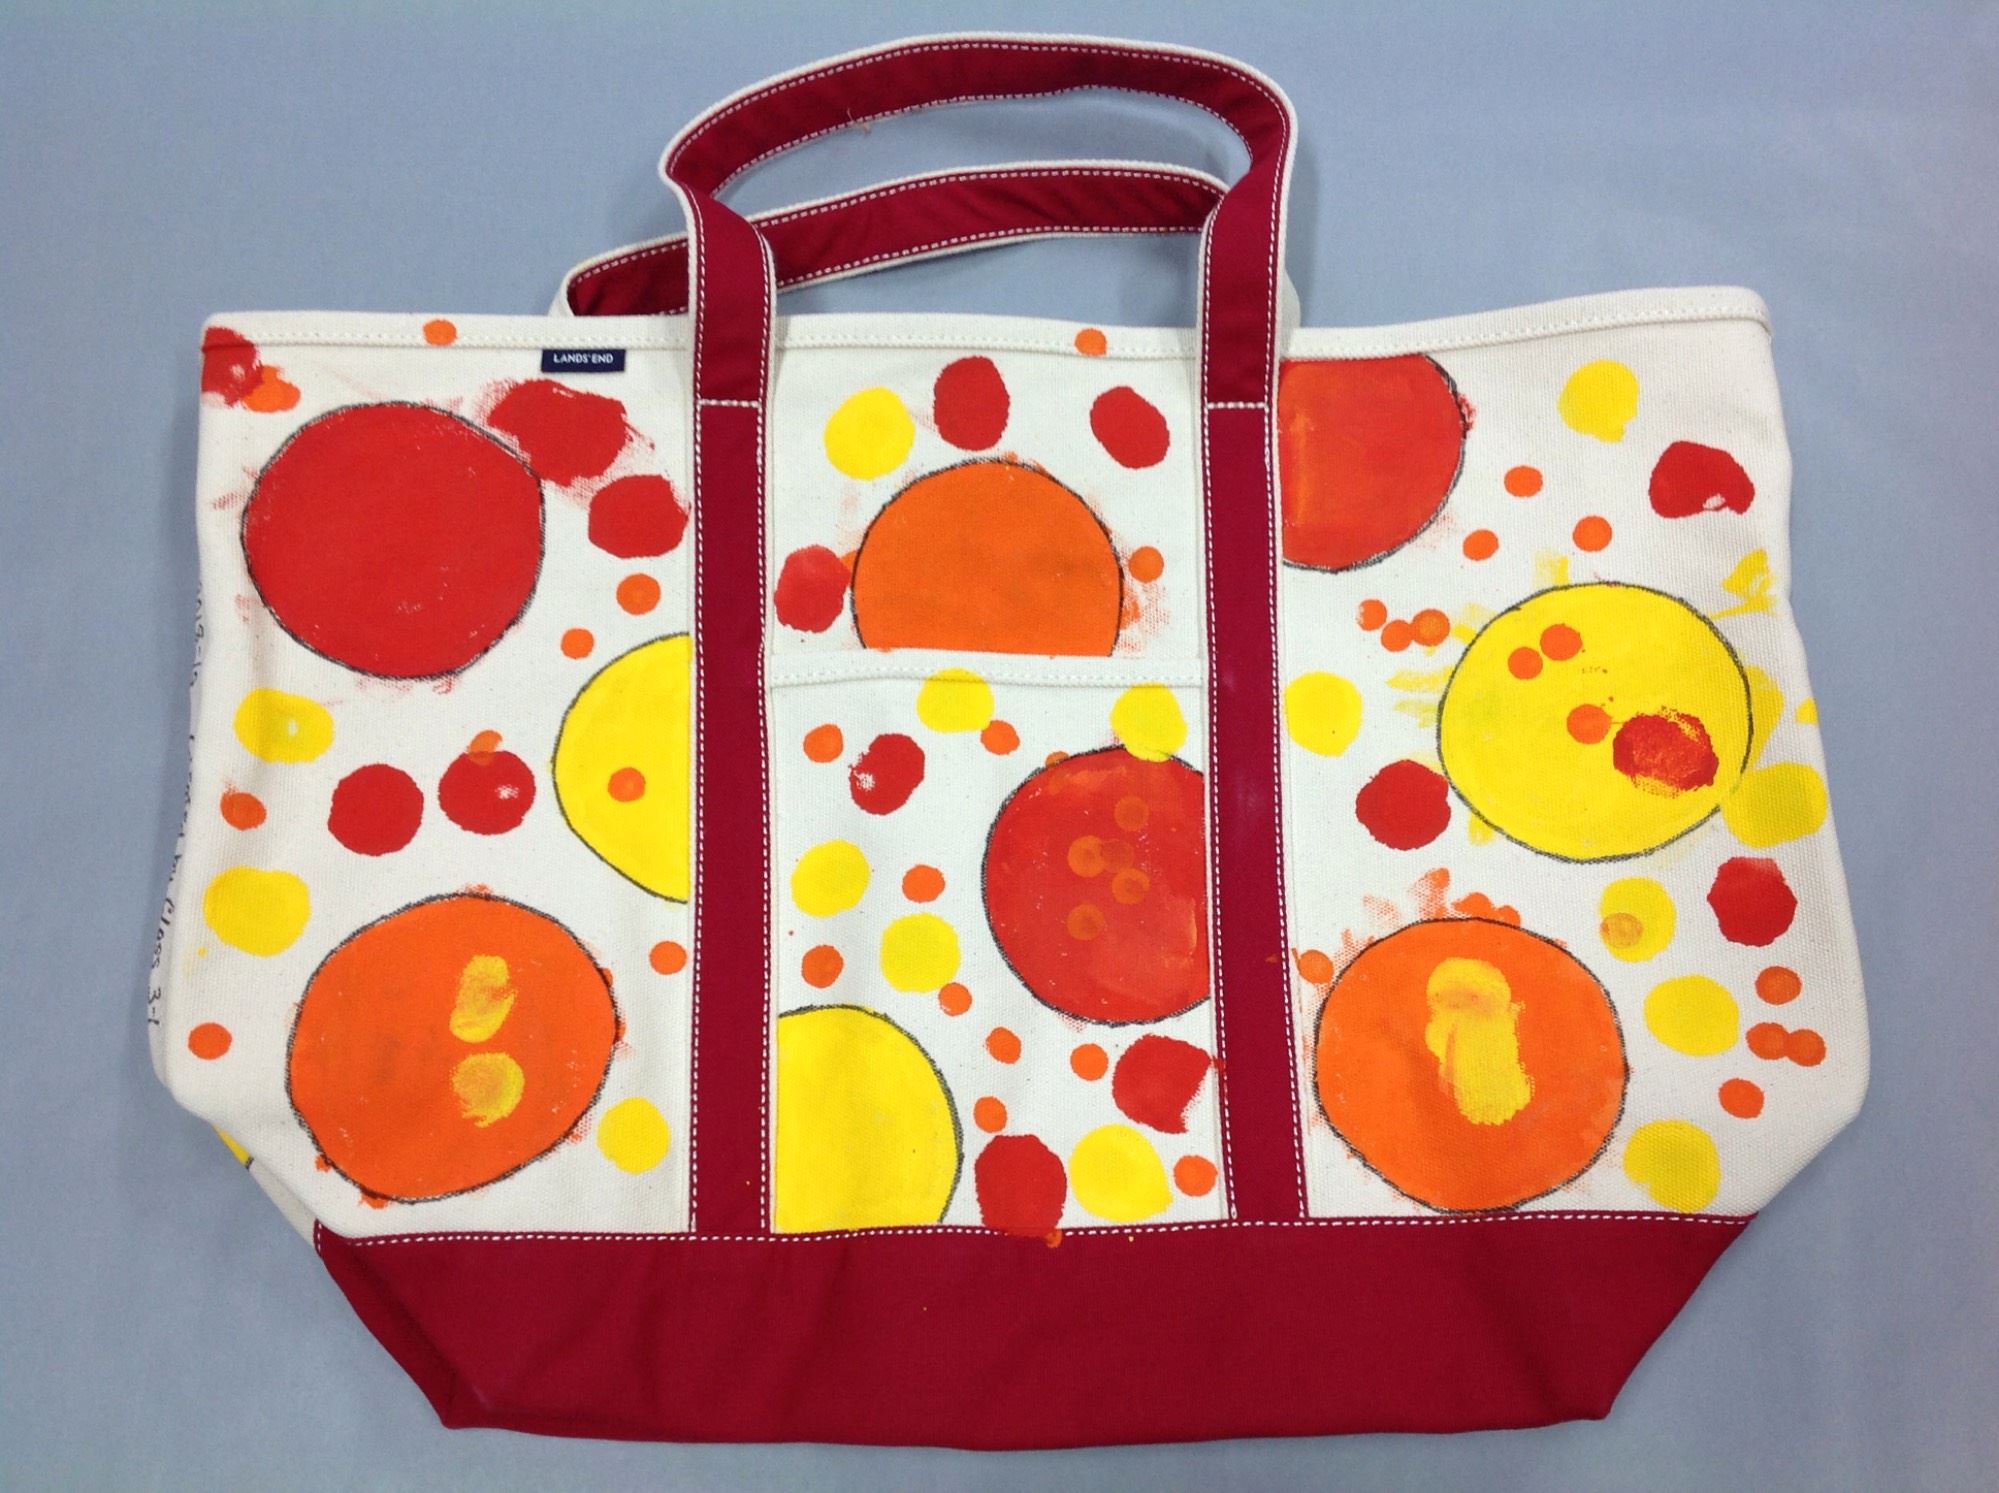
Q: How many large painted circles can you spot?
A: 9